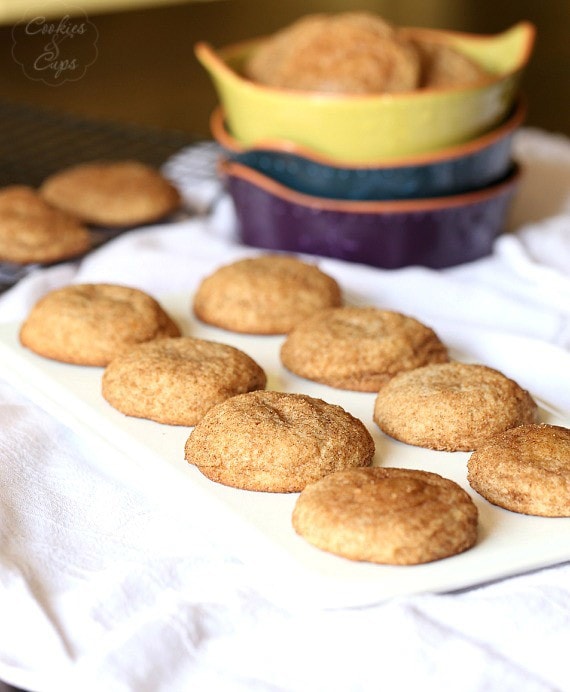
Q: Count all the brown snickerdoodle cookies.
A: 13